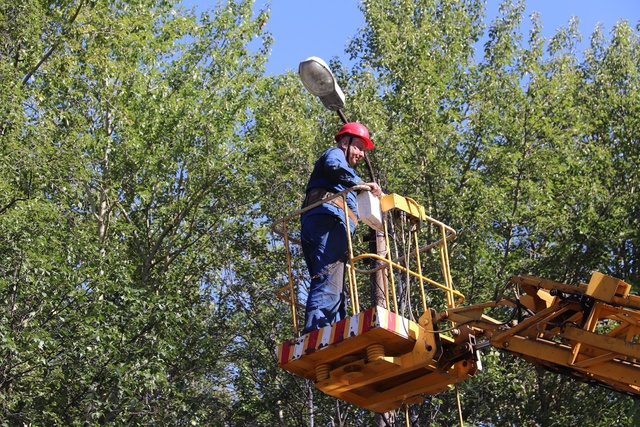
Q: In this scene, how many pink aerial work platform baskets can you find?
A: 0